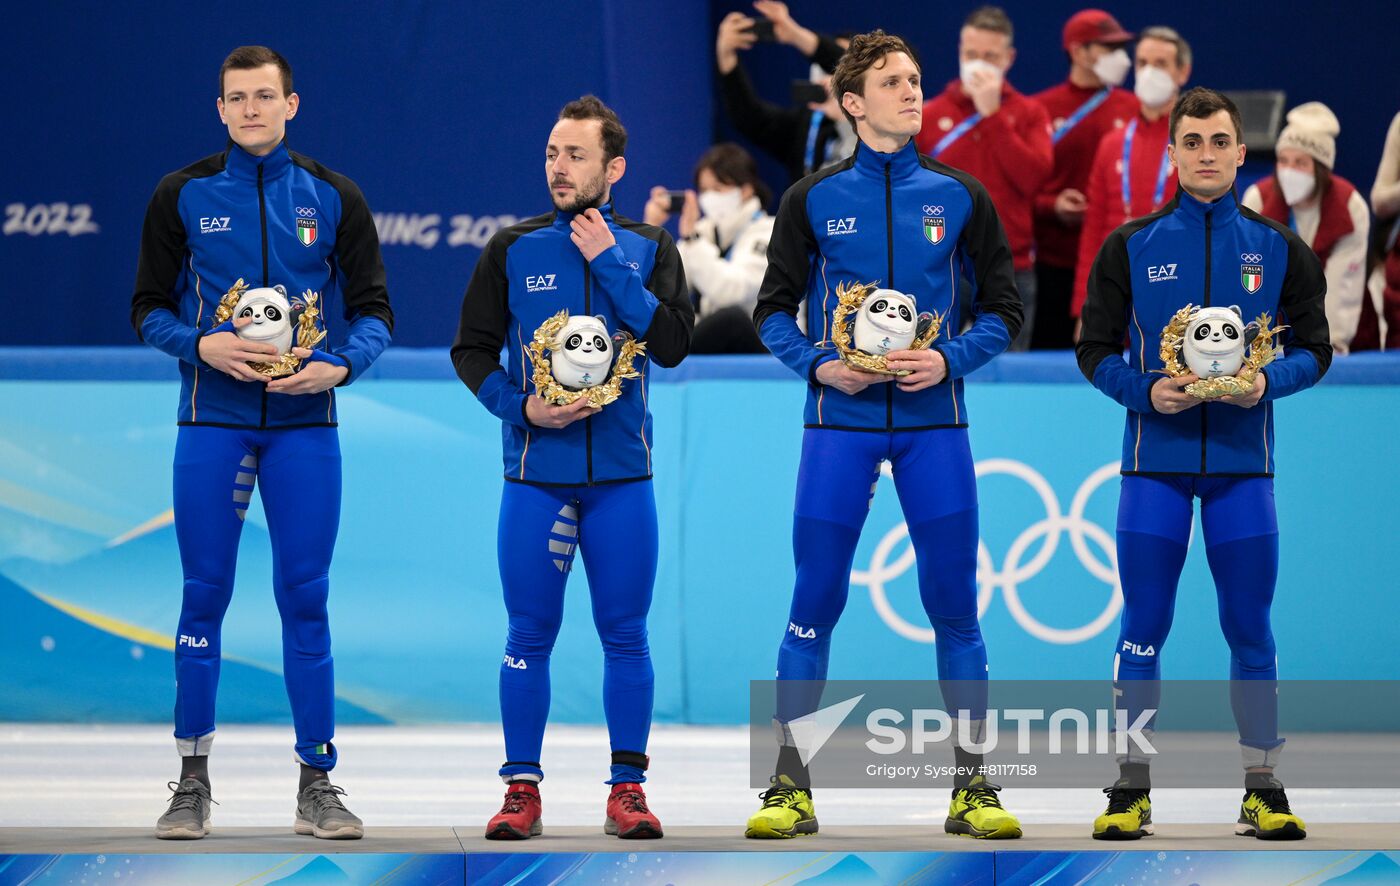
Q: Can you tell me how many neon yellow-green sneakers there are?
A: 4